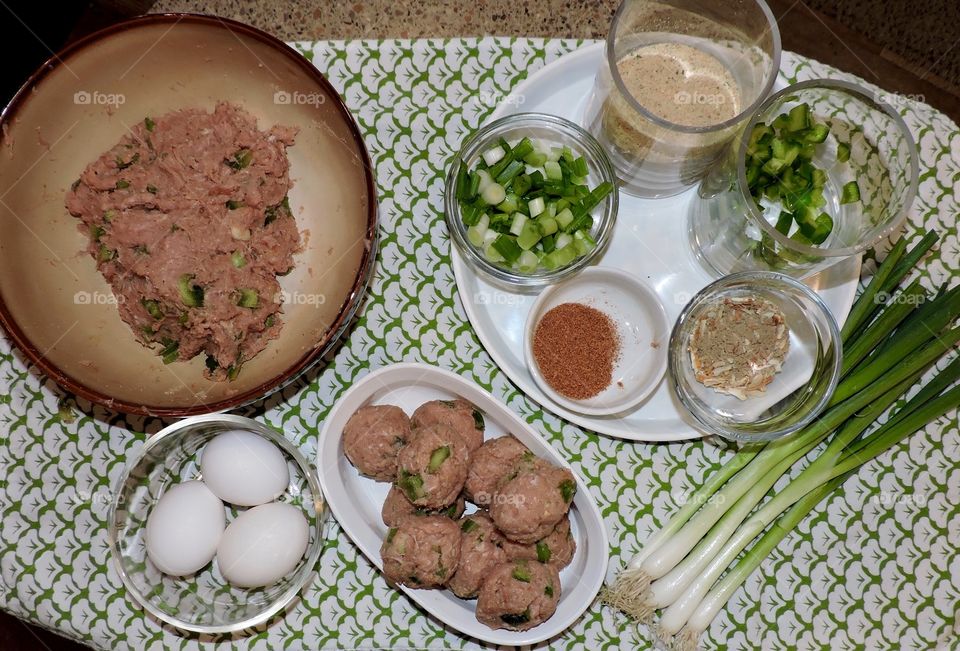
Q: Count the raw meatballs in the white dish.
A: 10